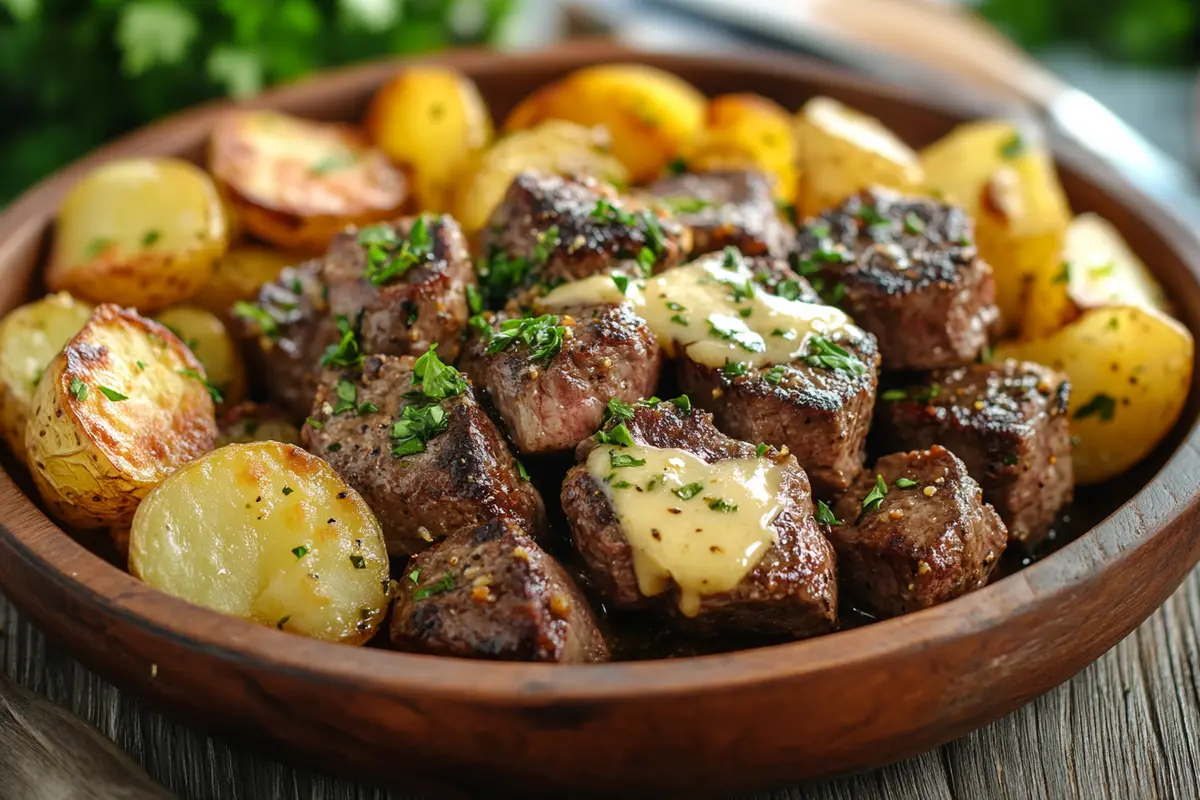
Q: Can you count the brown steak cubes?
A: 12